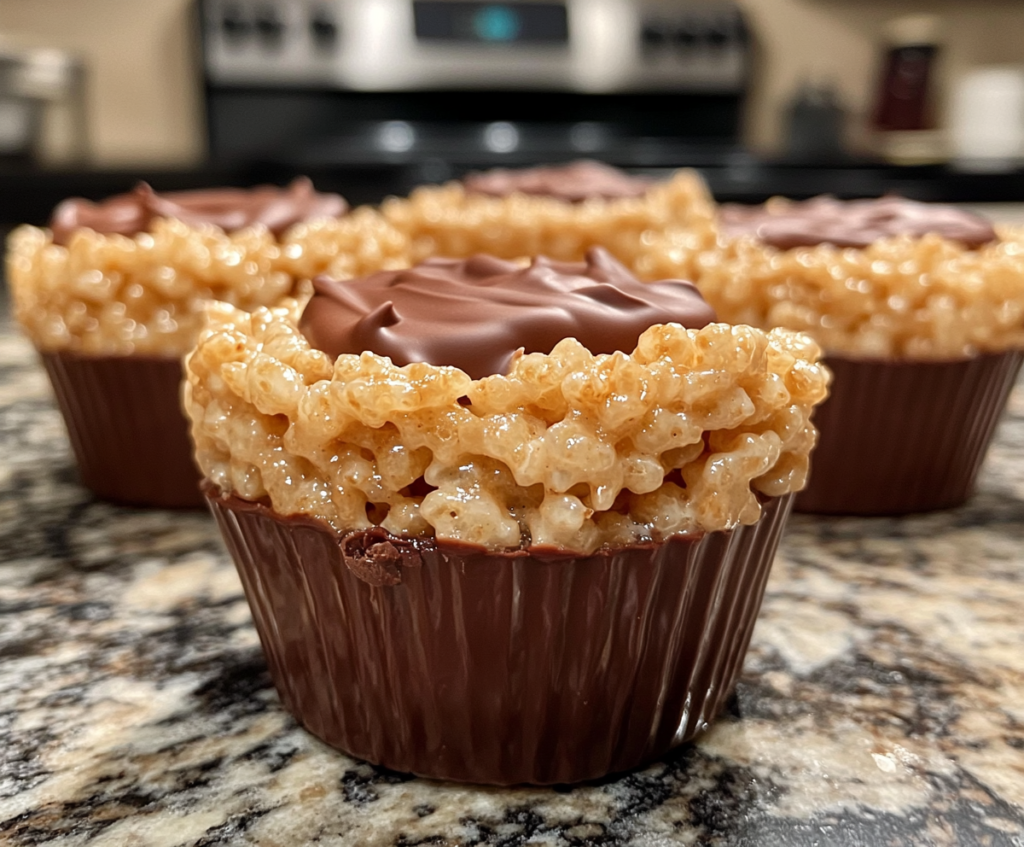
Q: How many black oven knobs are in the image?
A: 6